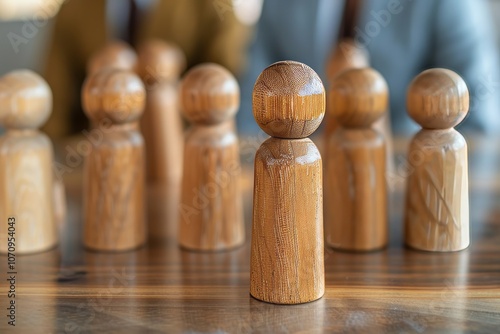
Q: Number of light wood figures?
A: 2